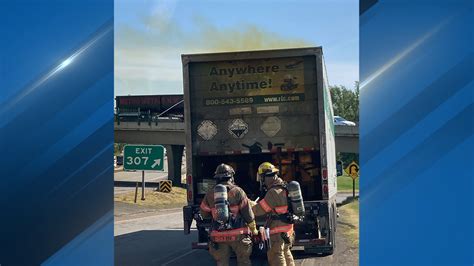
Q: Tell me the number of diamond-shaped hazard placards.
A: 3